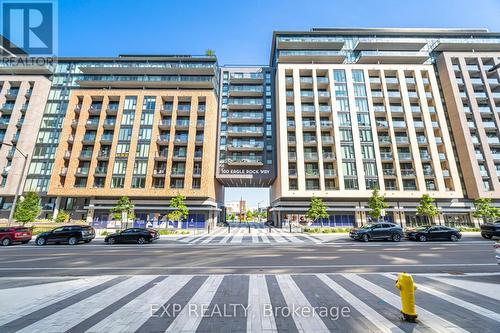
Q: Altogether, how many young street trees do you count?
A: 7